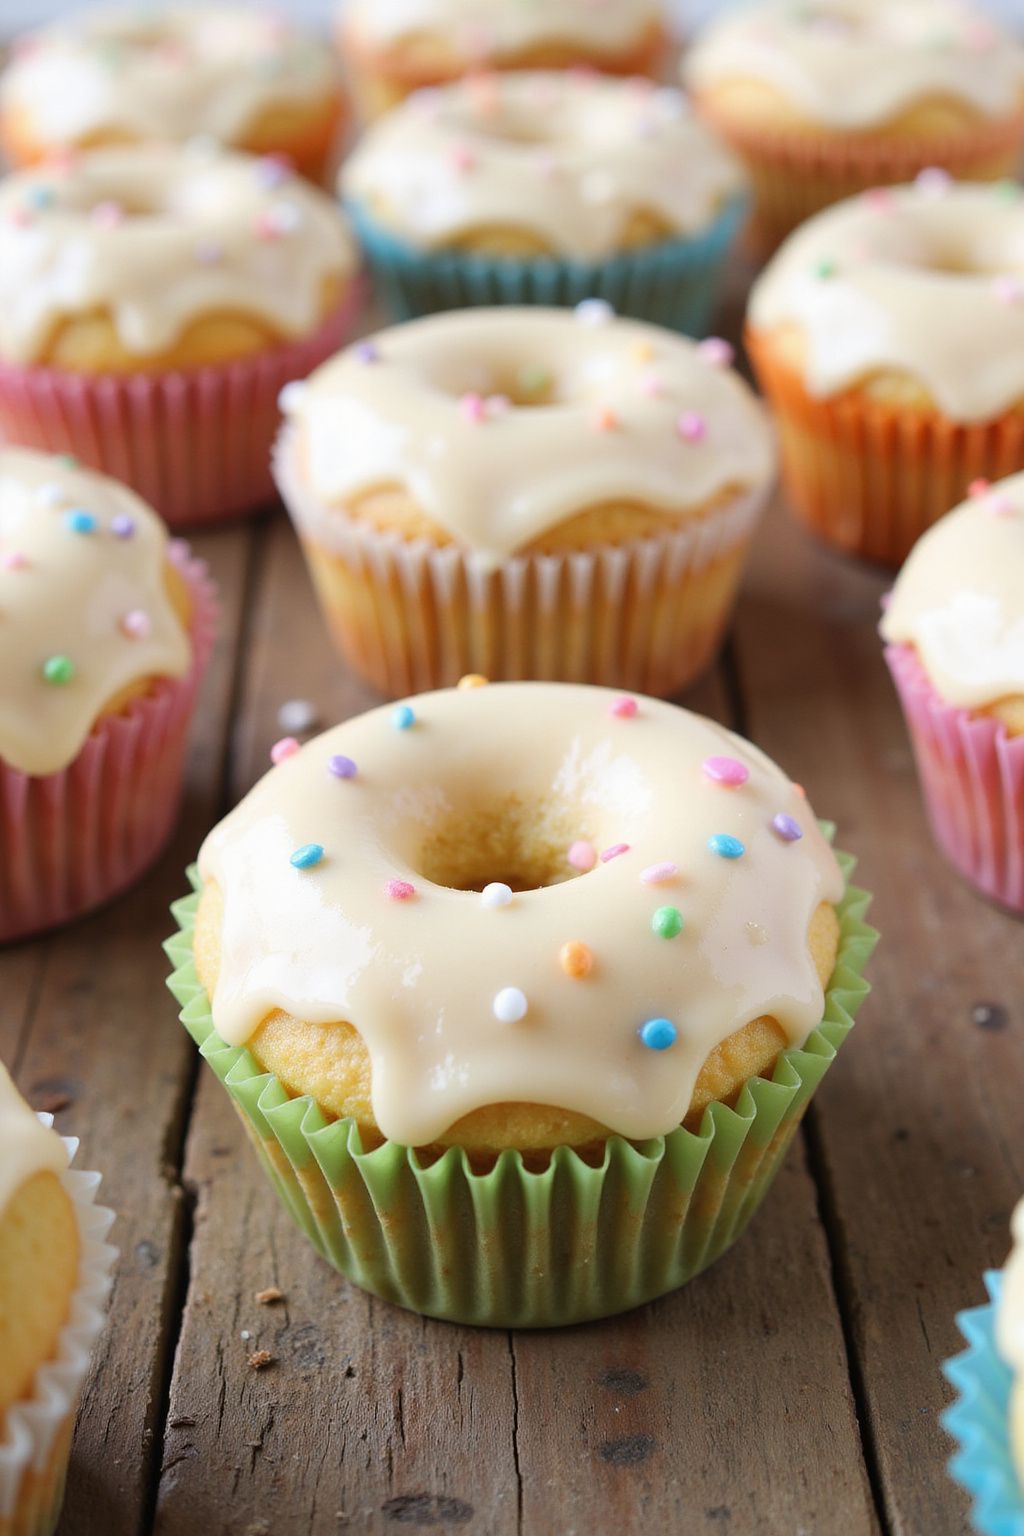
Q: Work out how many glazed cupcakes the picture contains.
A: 12